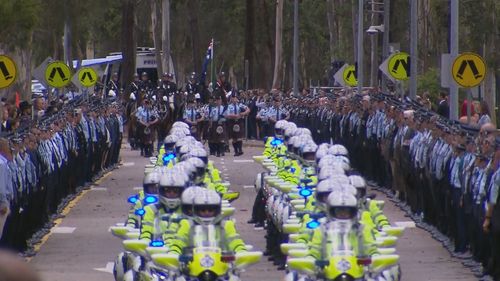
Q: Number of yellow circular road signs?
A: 6